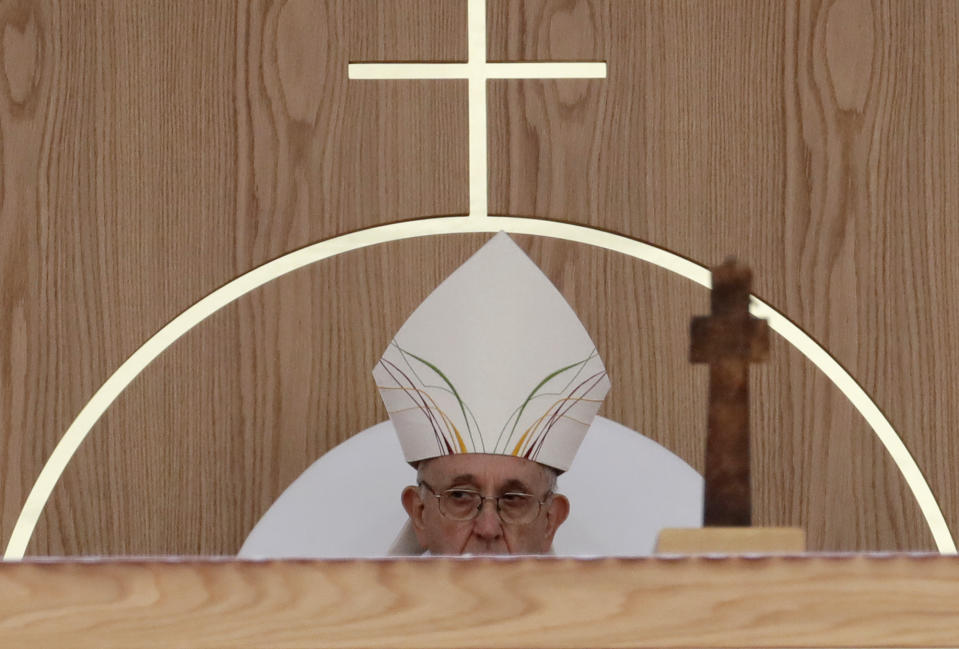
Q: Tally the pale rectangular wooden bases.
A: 1